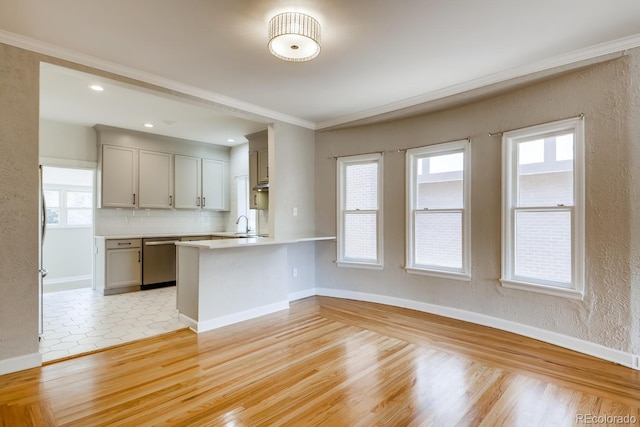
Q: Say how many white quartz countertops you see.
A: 2